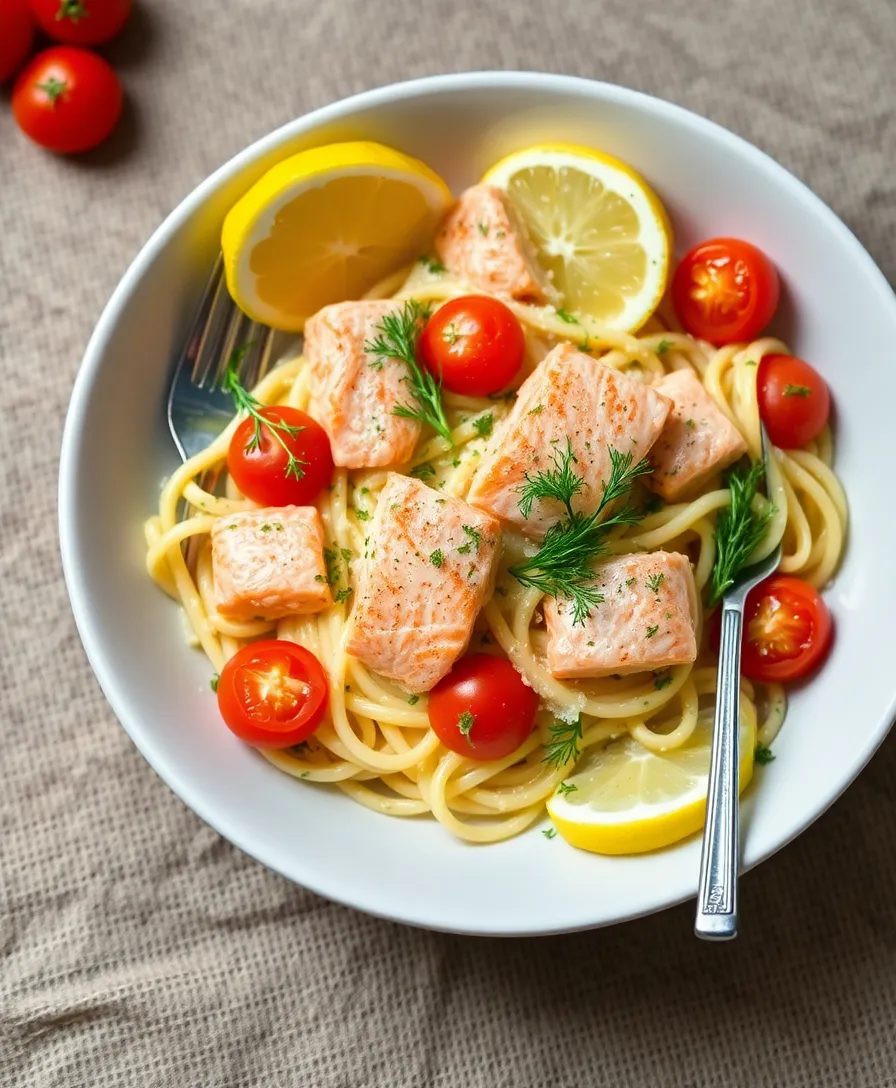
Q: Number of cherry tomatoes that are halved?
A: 3